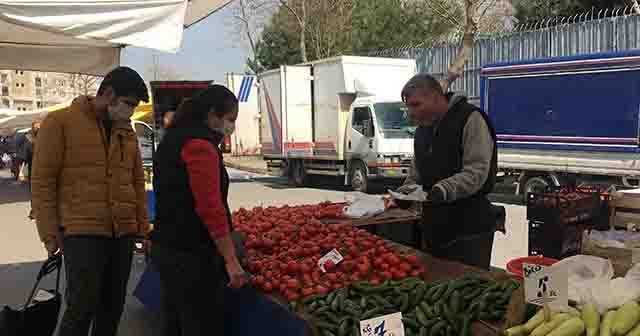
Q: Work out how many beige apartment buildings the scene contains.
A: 1